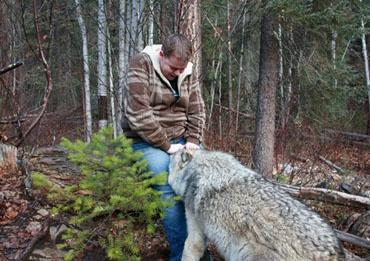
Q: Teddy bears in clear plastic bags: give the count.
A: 0